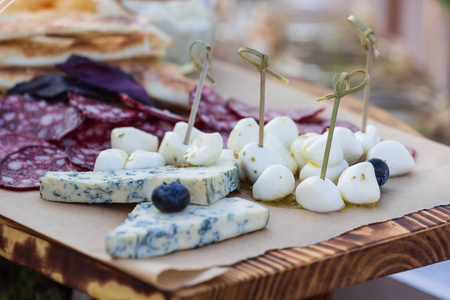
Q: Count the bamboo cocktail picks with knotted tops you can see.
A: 4